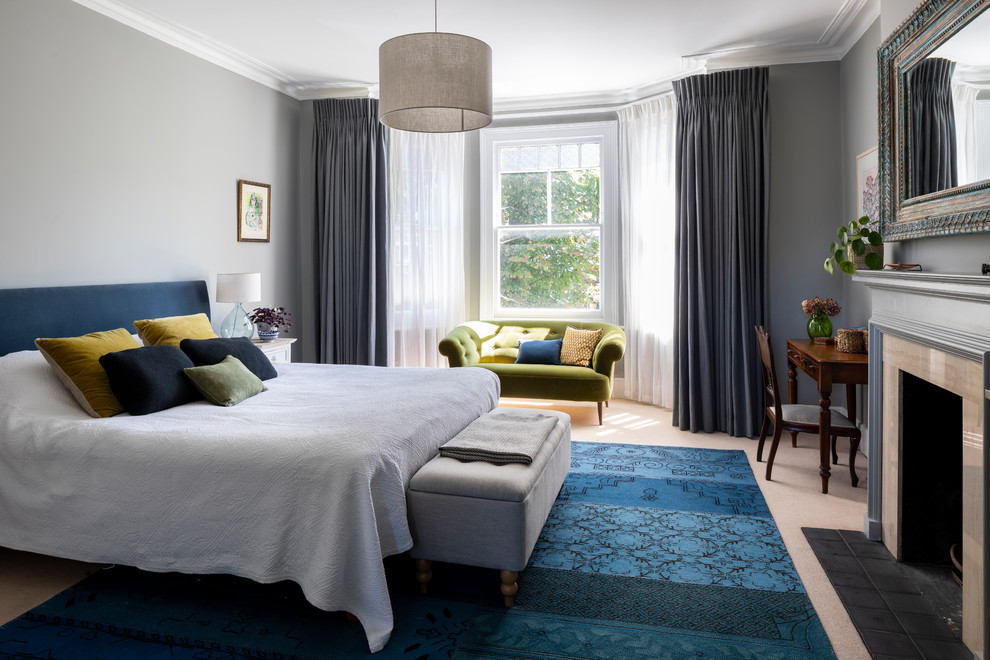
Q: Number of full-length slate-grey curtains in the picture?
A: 2